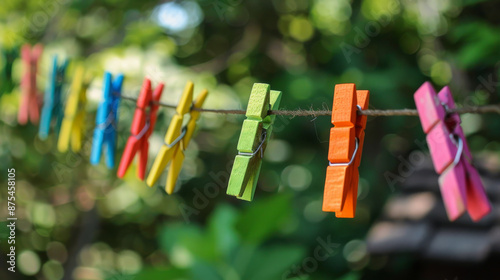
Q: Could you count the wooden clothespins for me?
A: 9